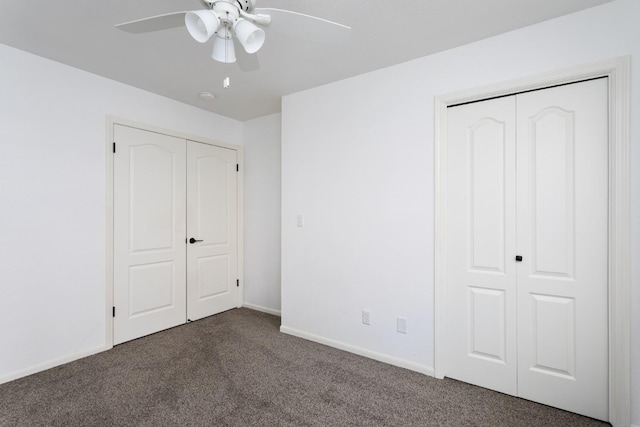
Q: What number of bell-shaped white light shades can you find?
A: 3